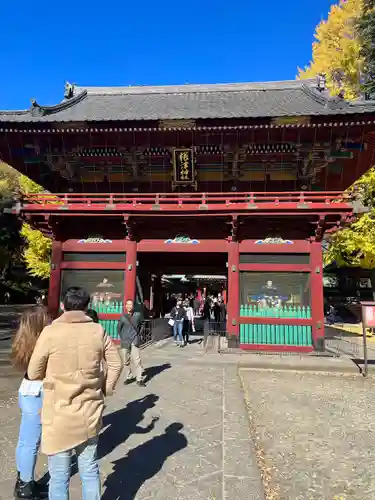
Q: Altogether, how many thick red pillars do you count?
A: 4